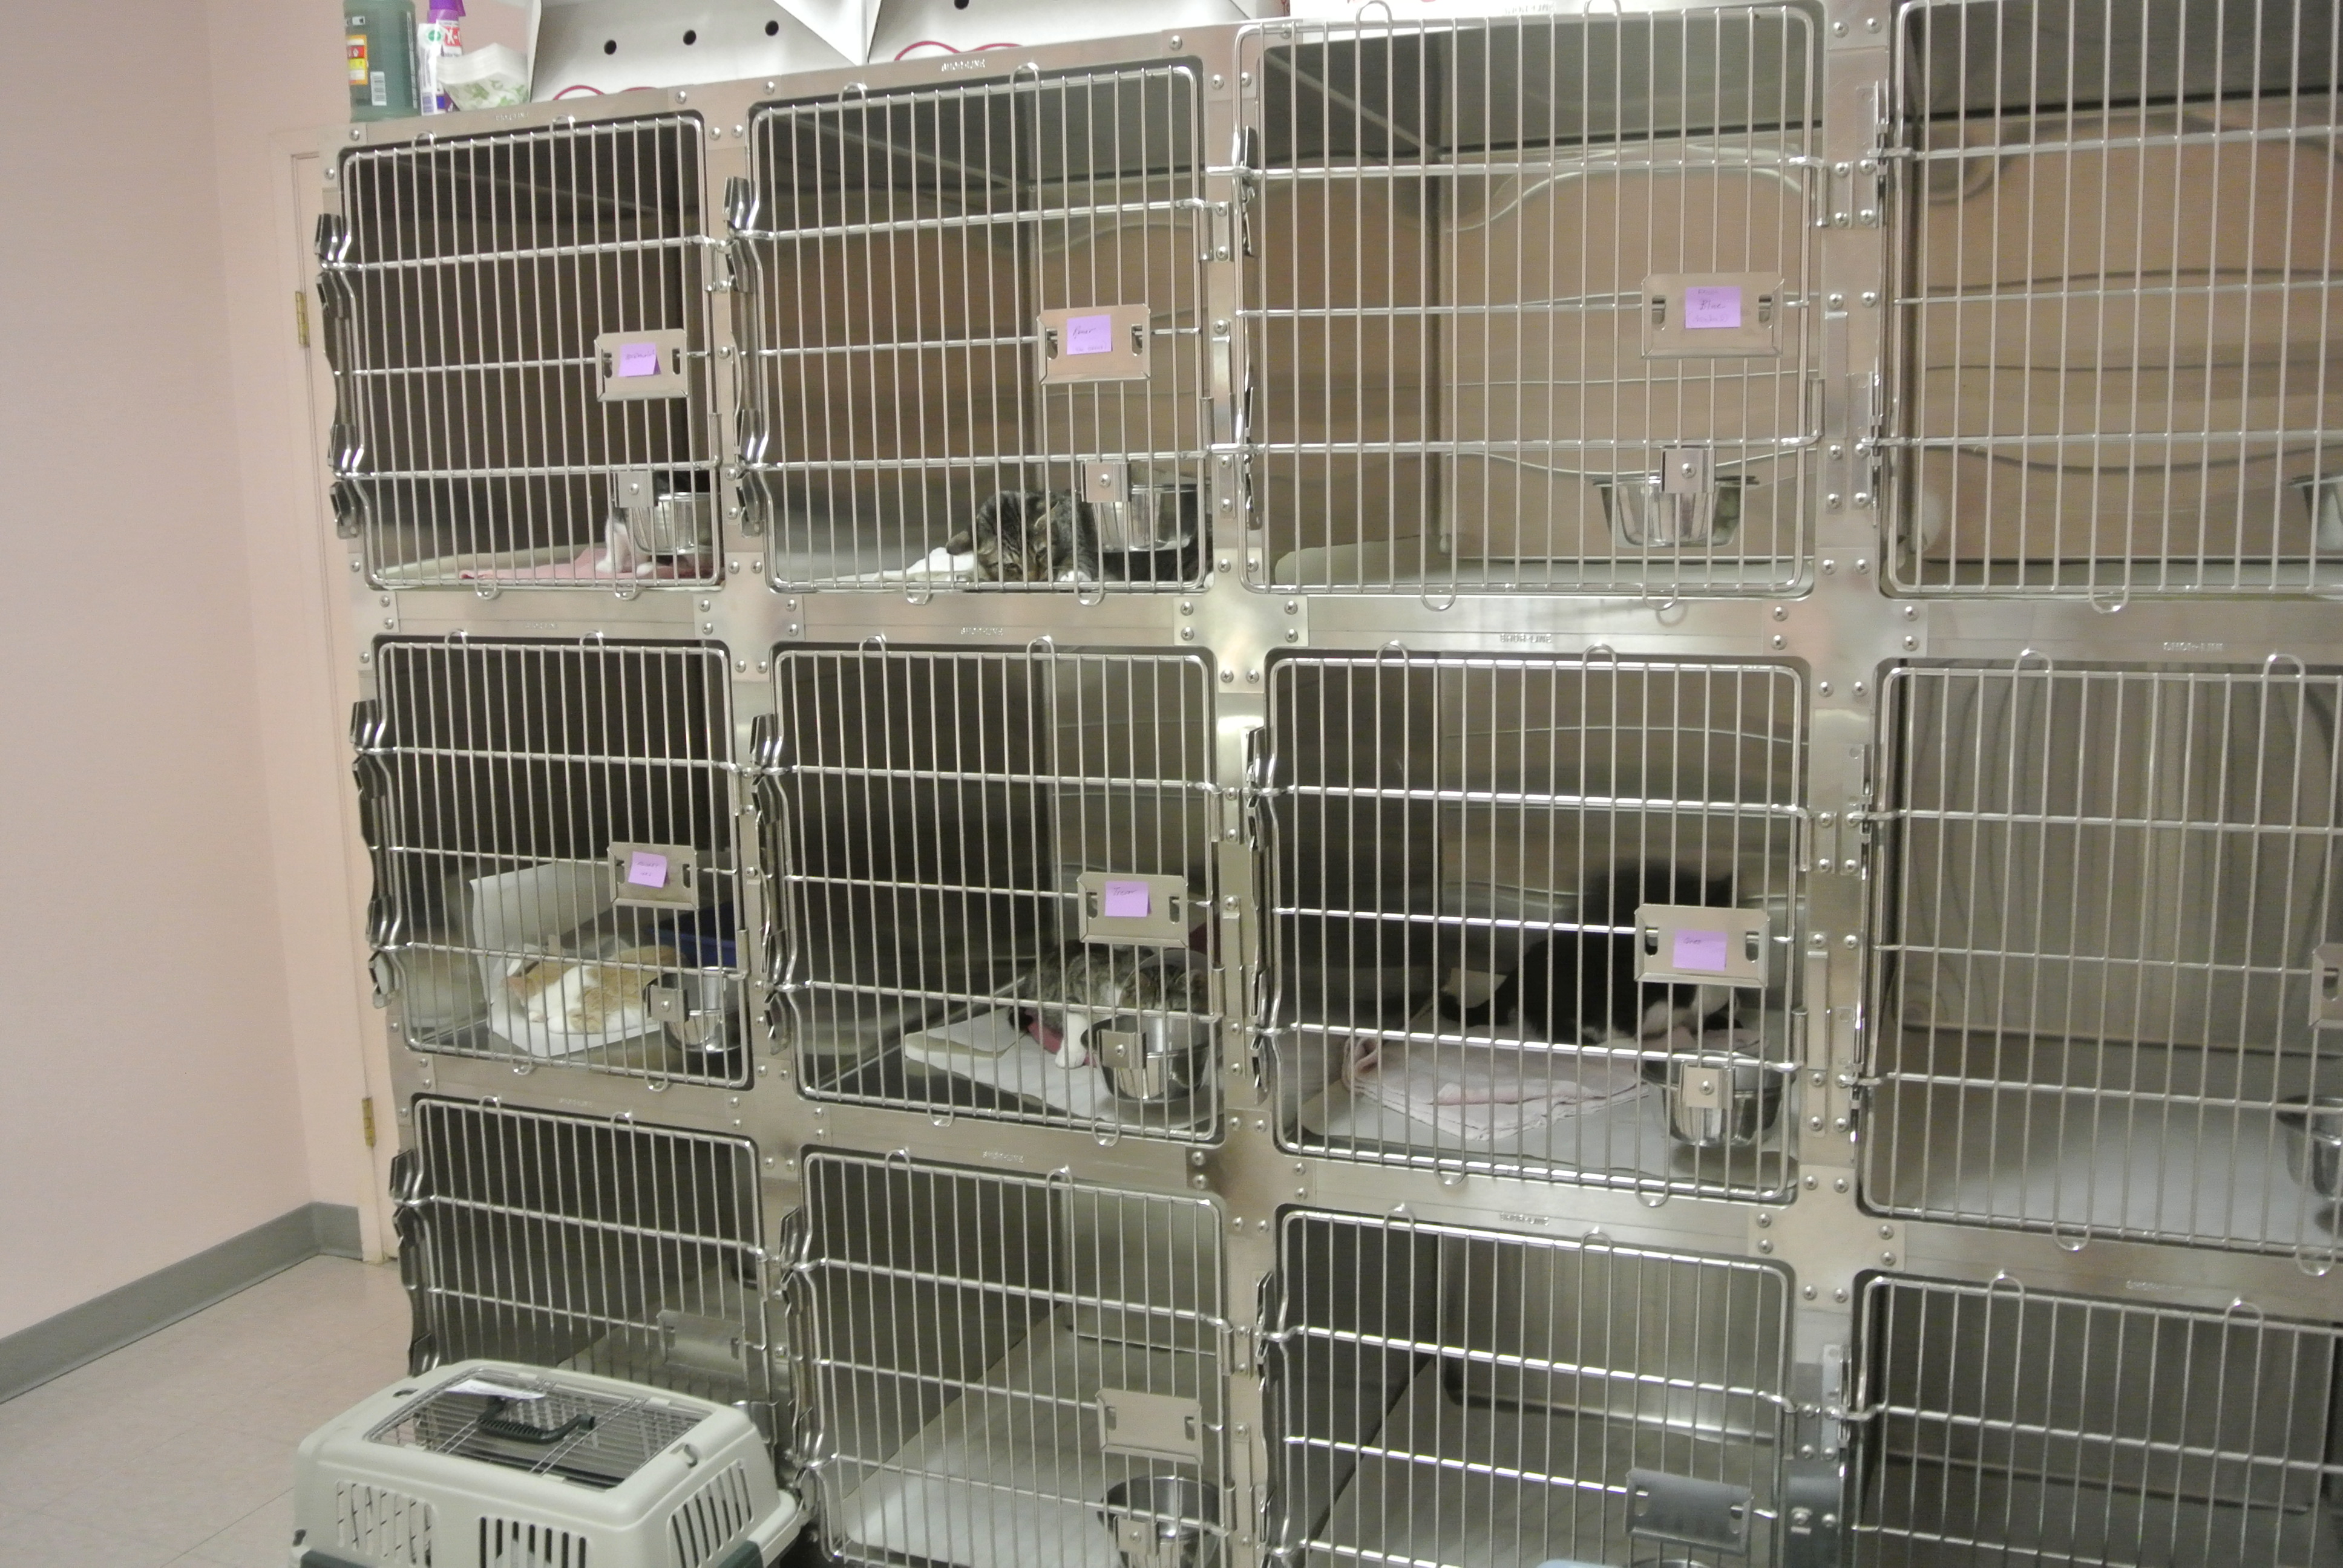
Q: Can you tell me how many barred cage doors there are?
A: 12